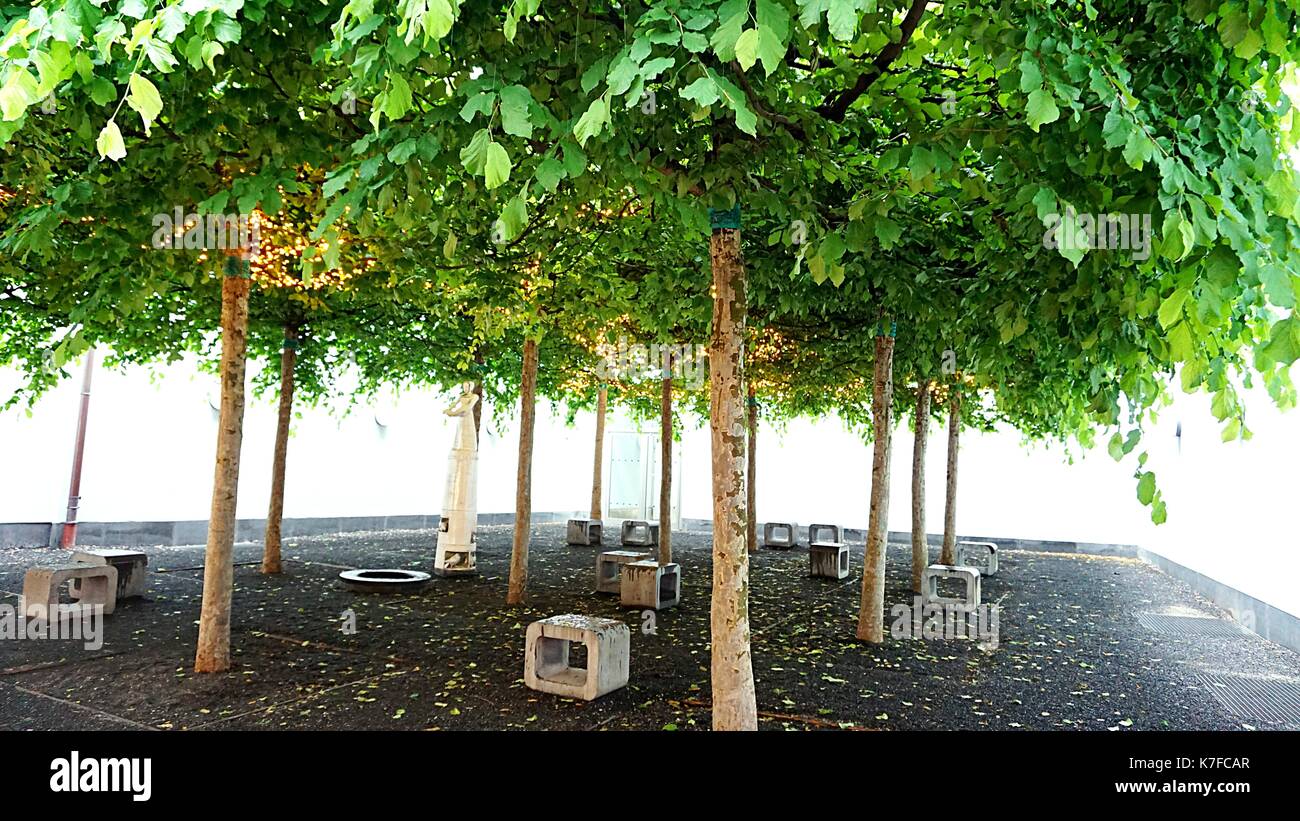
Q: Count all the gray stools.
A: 12